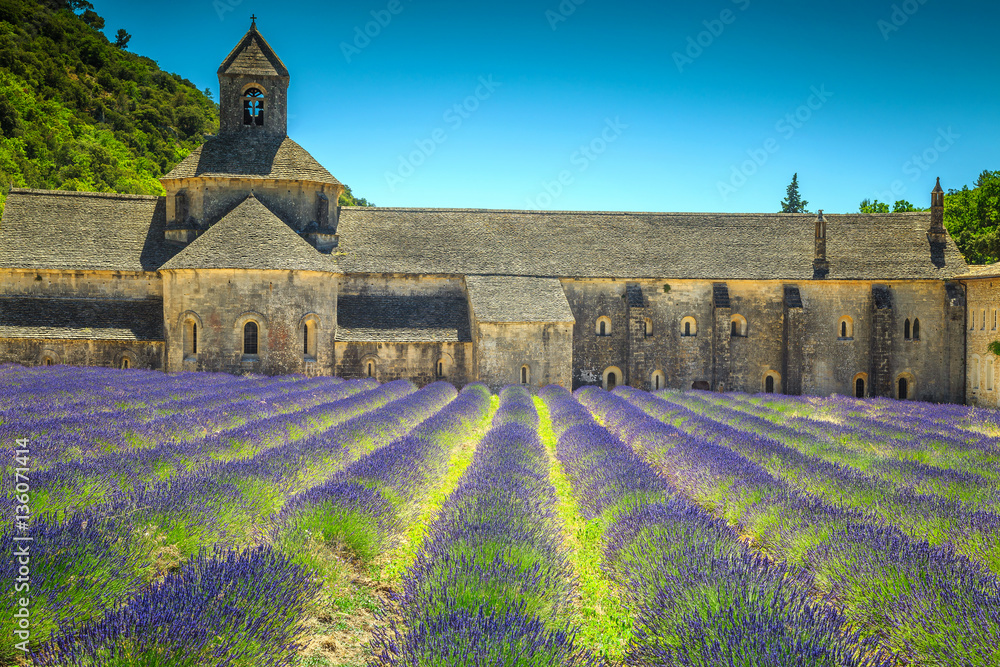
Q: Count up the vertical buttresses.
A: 5